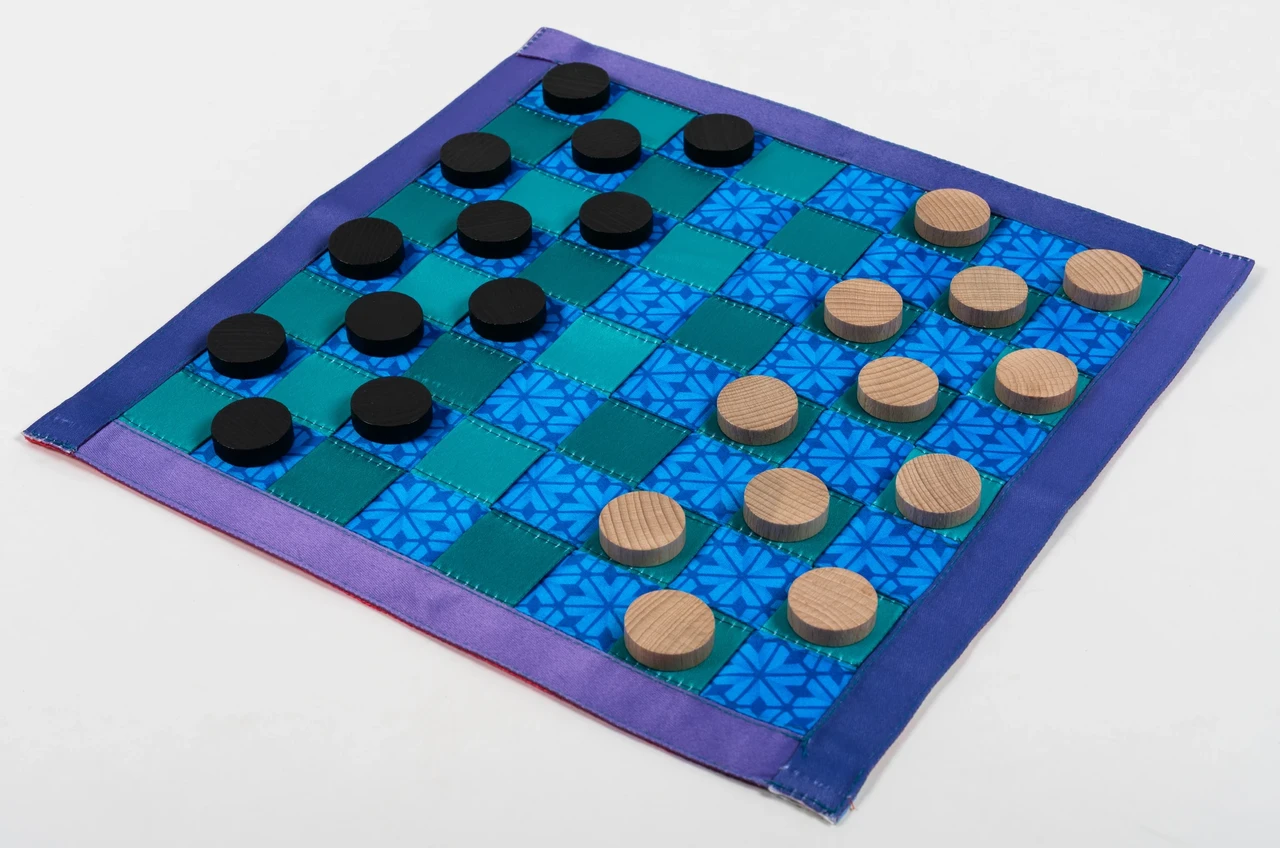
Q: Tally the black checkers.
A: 12